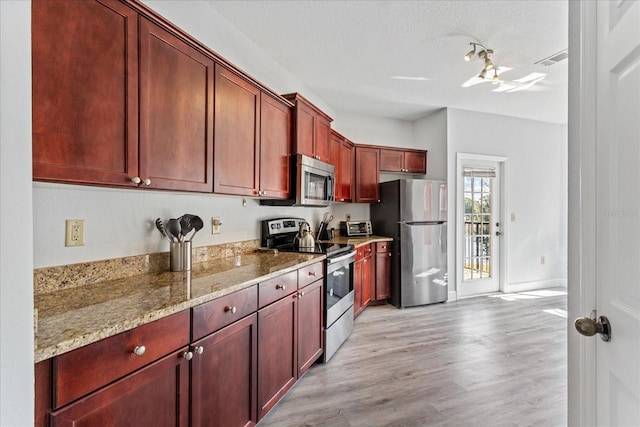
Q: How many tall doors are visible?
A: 2